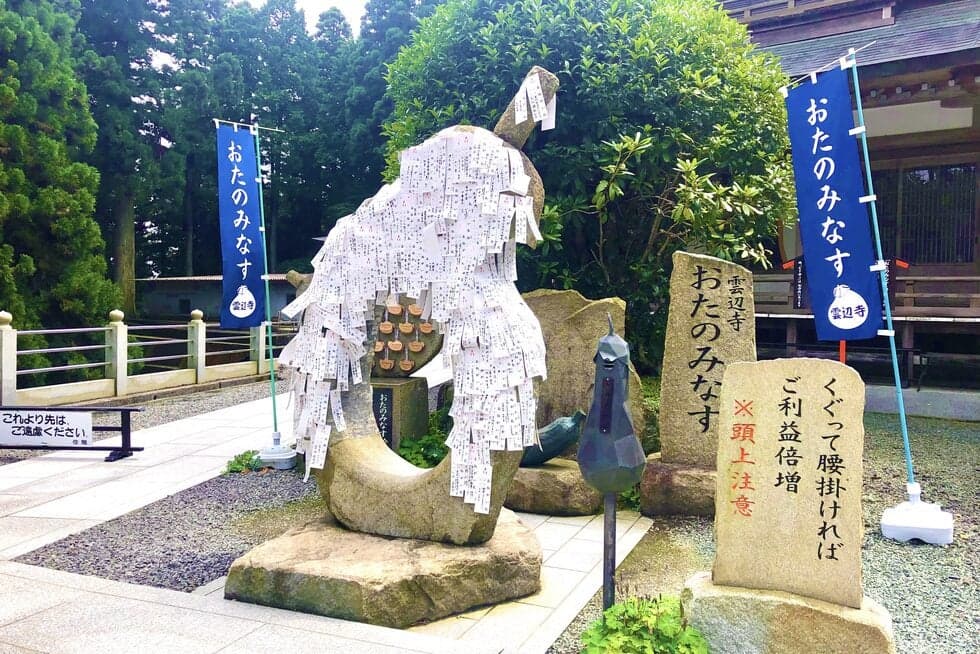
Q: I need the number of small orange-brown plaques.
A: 10